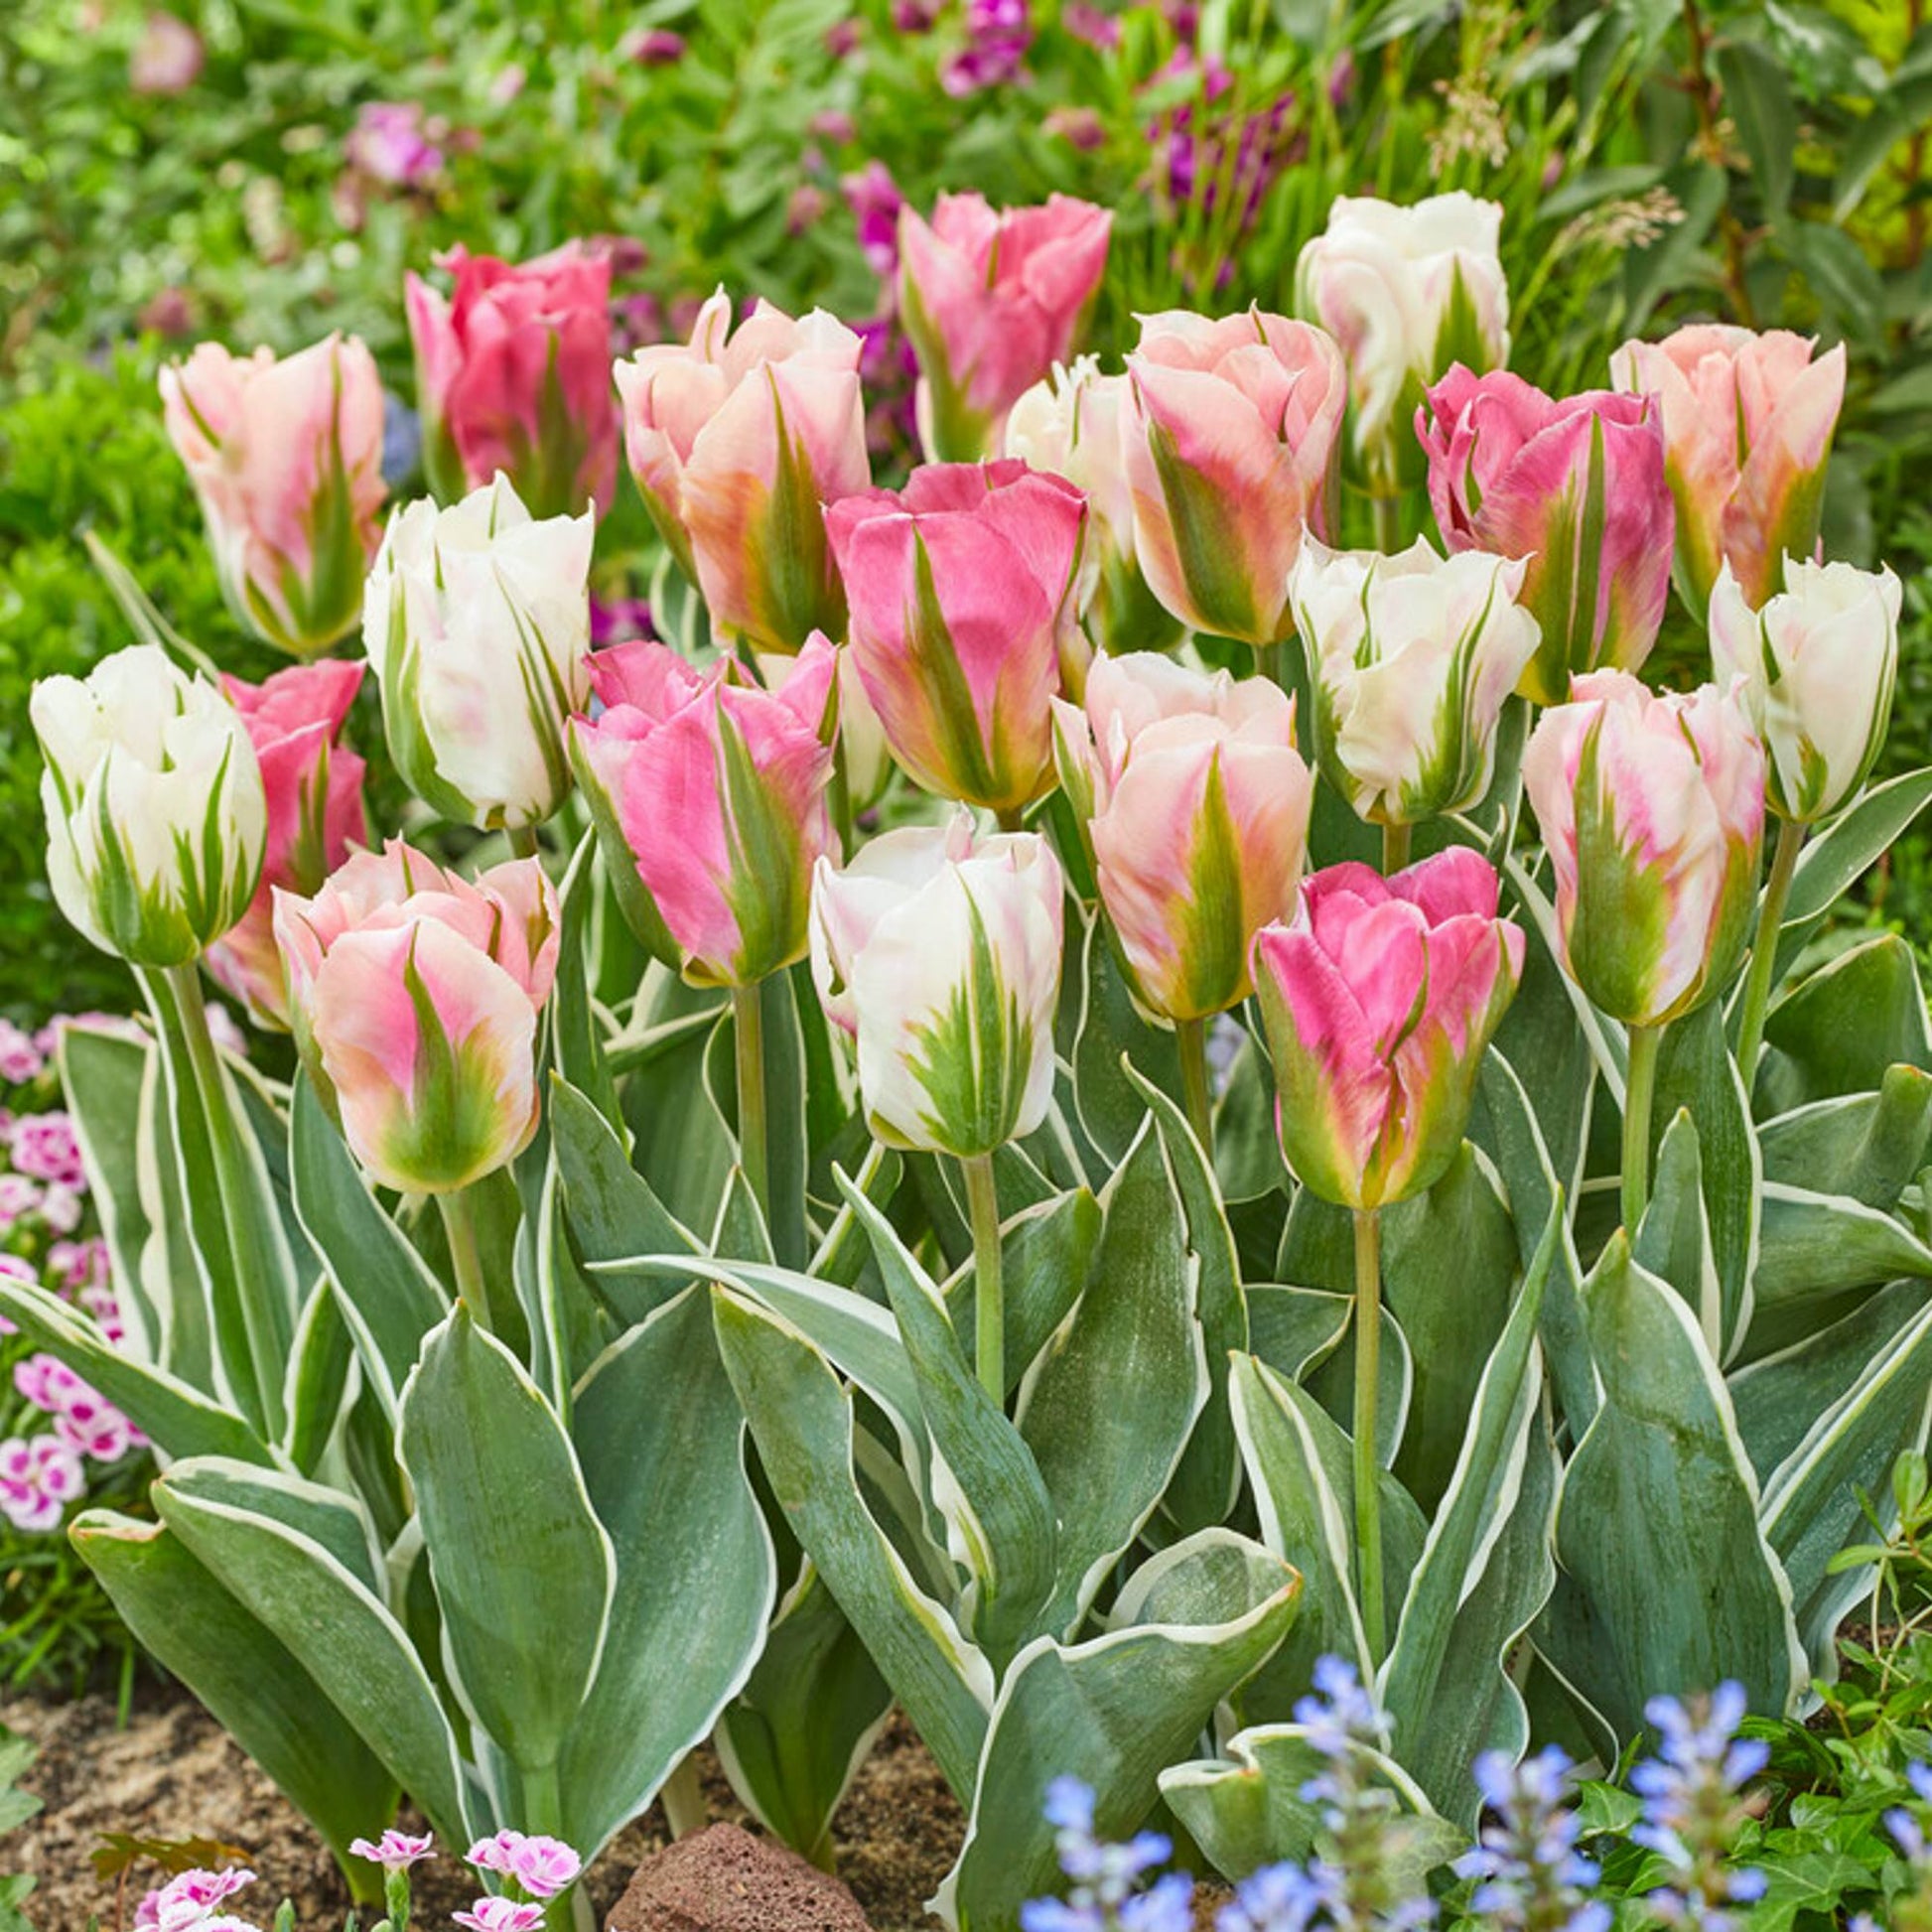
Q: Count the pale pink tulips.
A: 7